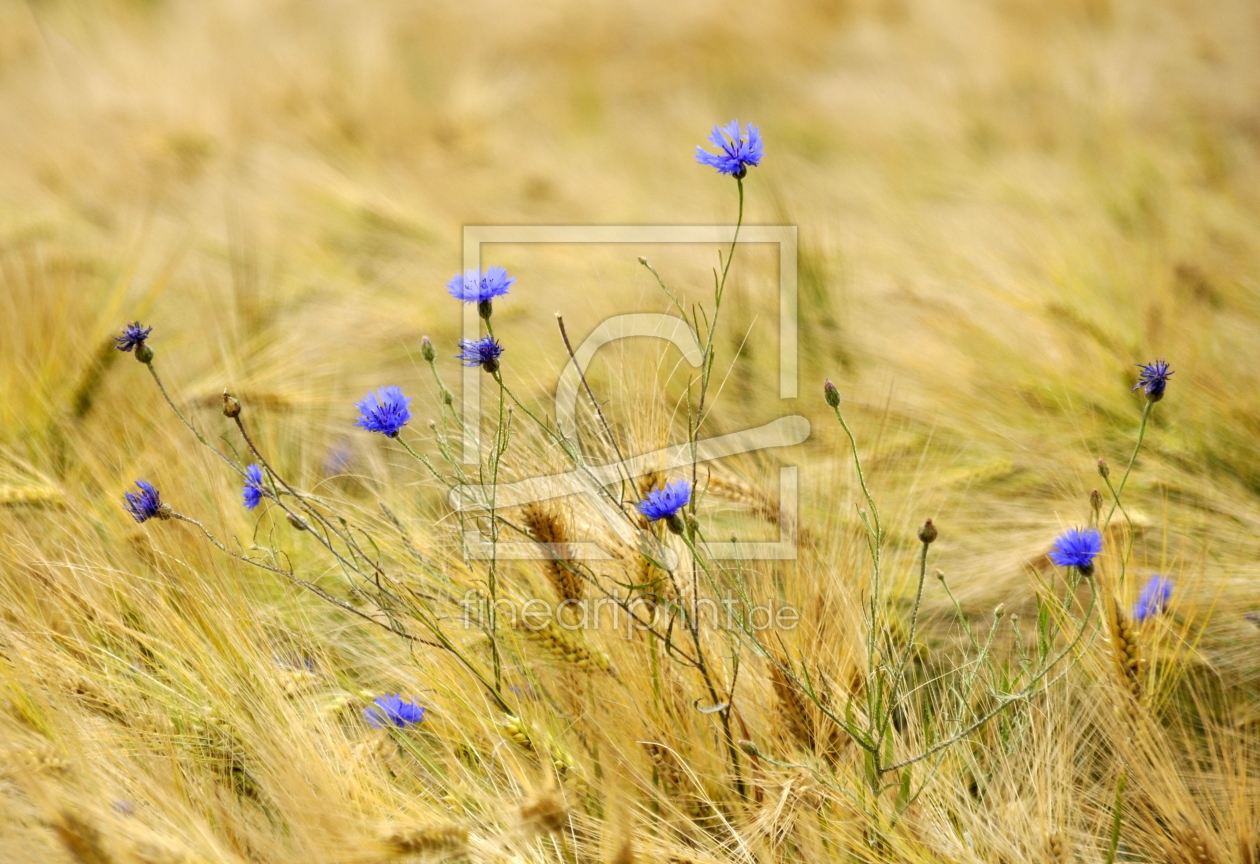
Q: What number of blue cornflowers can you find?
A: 12